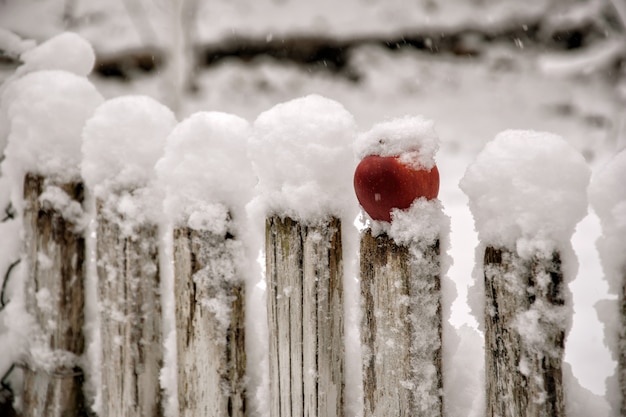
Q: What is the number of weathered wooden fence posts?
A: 7